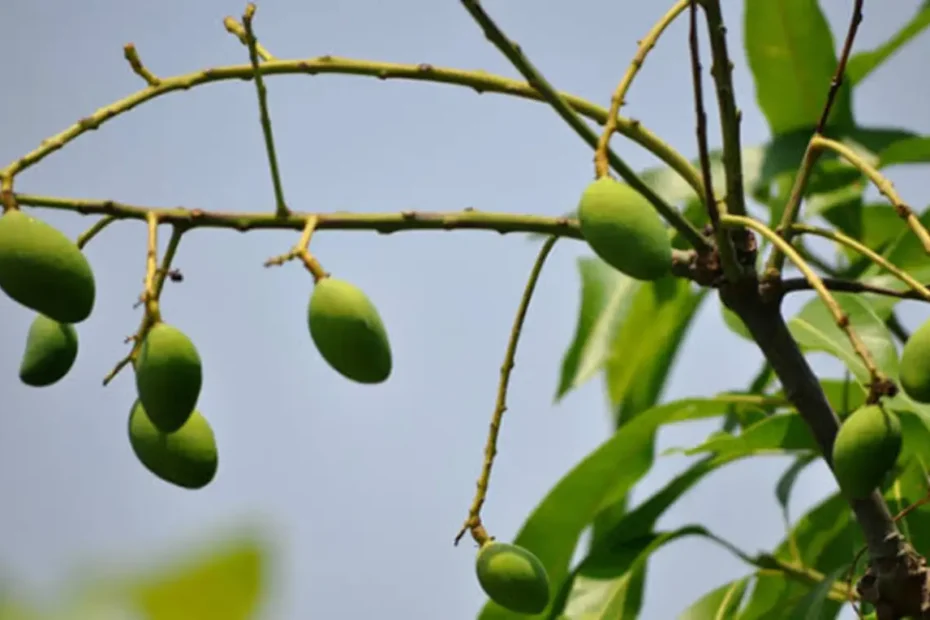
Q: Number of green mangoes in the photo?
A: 9